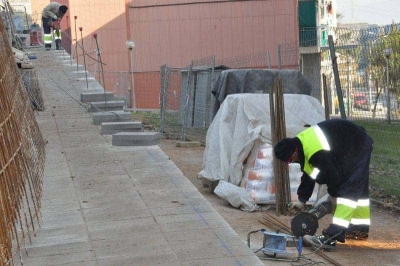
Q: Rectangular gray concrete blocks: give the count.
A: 5